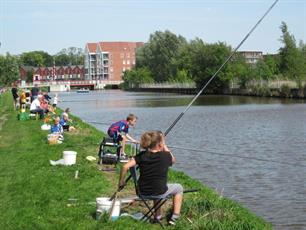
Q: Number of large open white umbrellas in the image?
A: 0